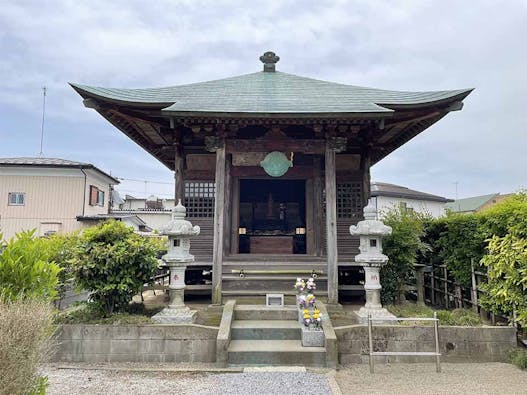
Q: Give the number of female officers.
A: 0